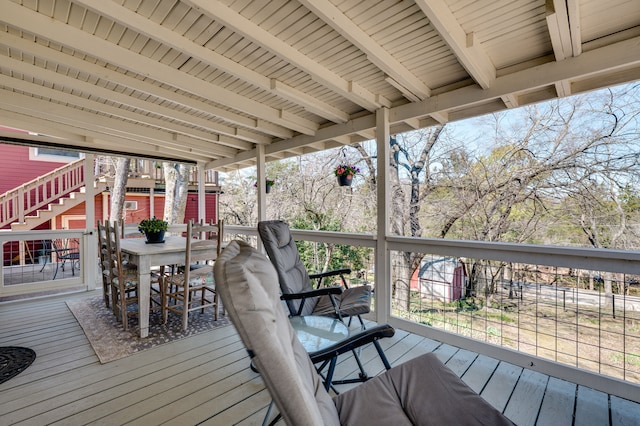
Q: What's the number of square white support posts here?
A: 4